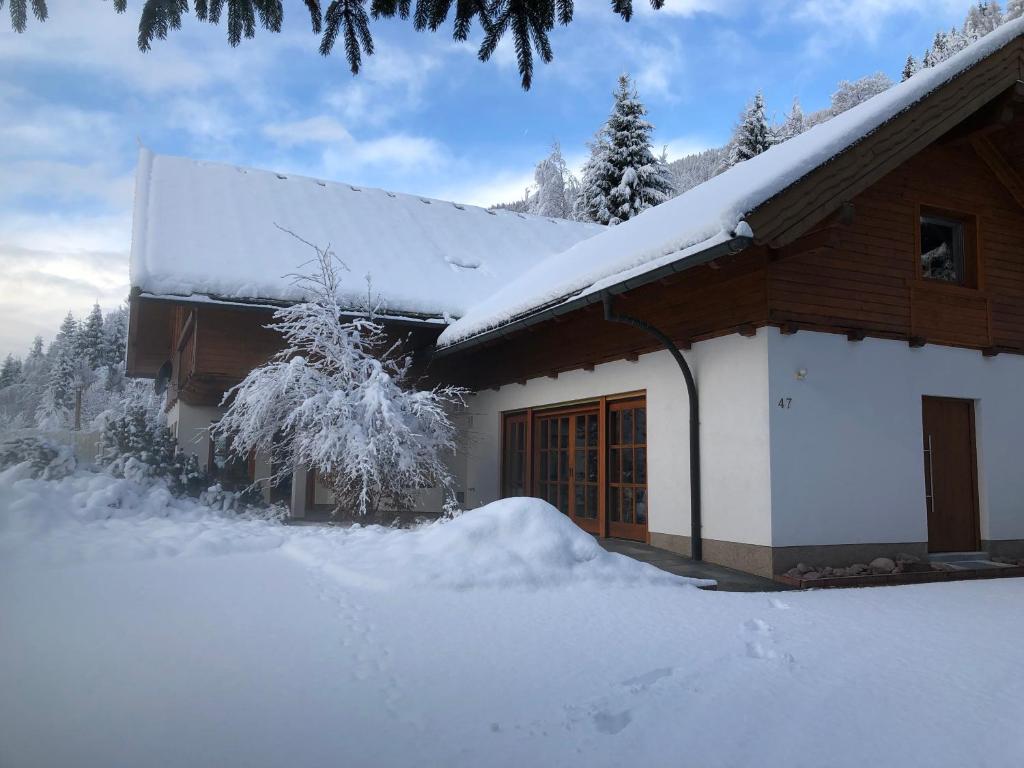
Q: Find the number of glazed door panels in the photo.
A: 4